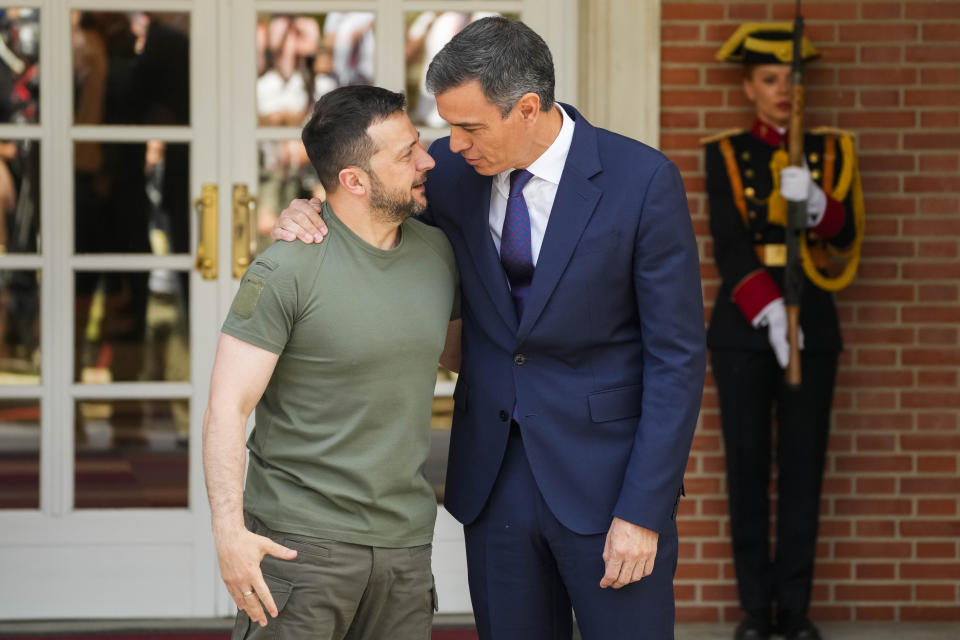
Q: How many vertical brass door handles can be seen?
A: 2